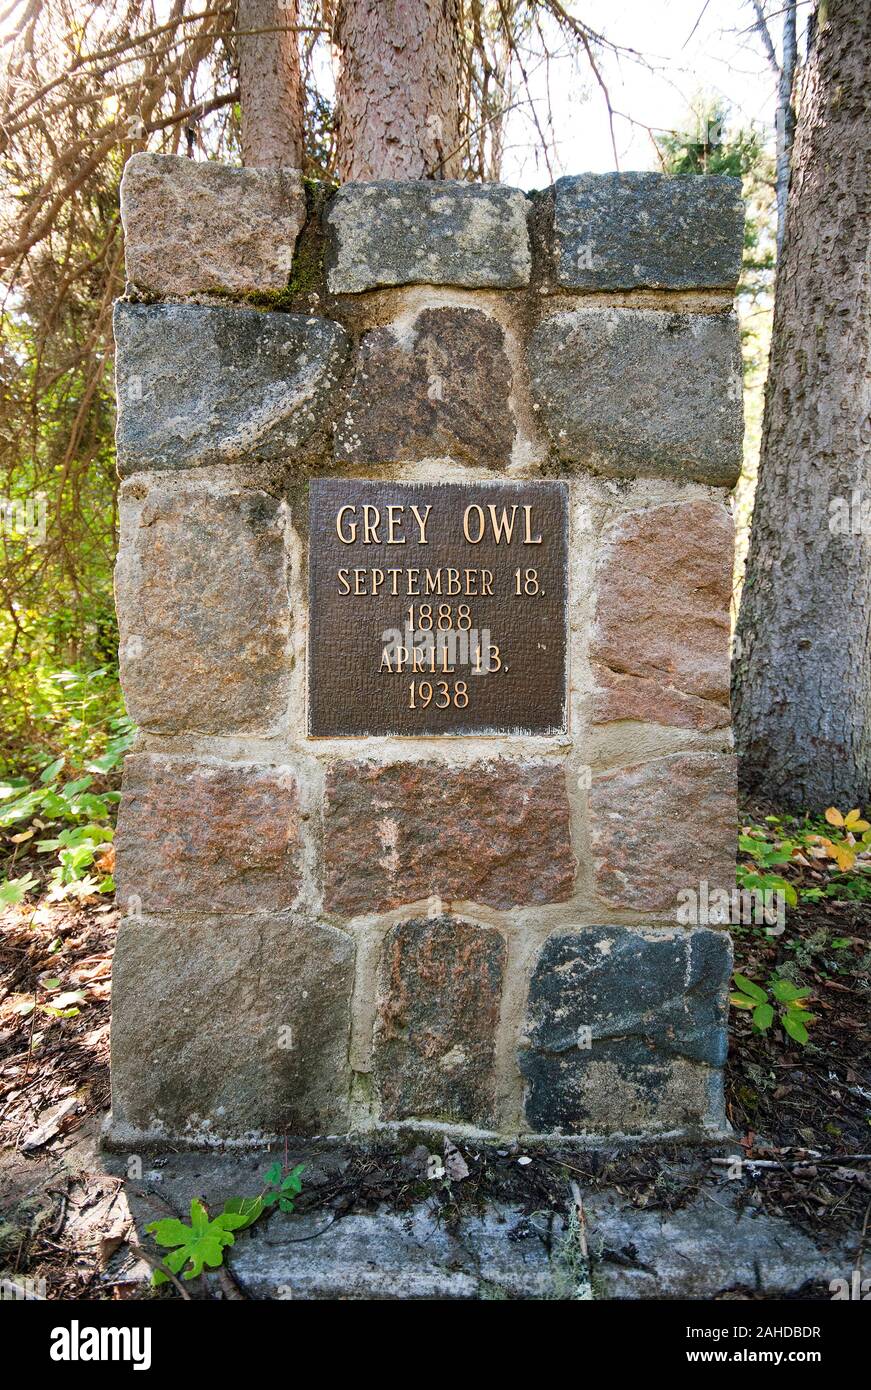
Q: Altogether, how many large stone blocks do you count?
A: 14